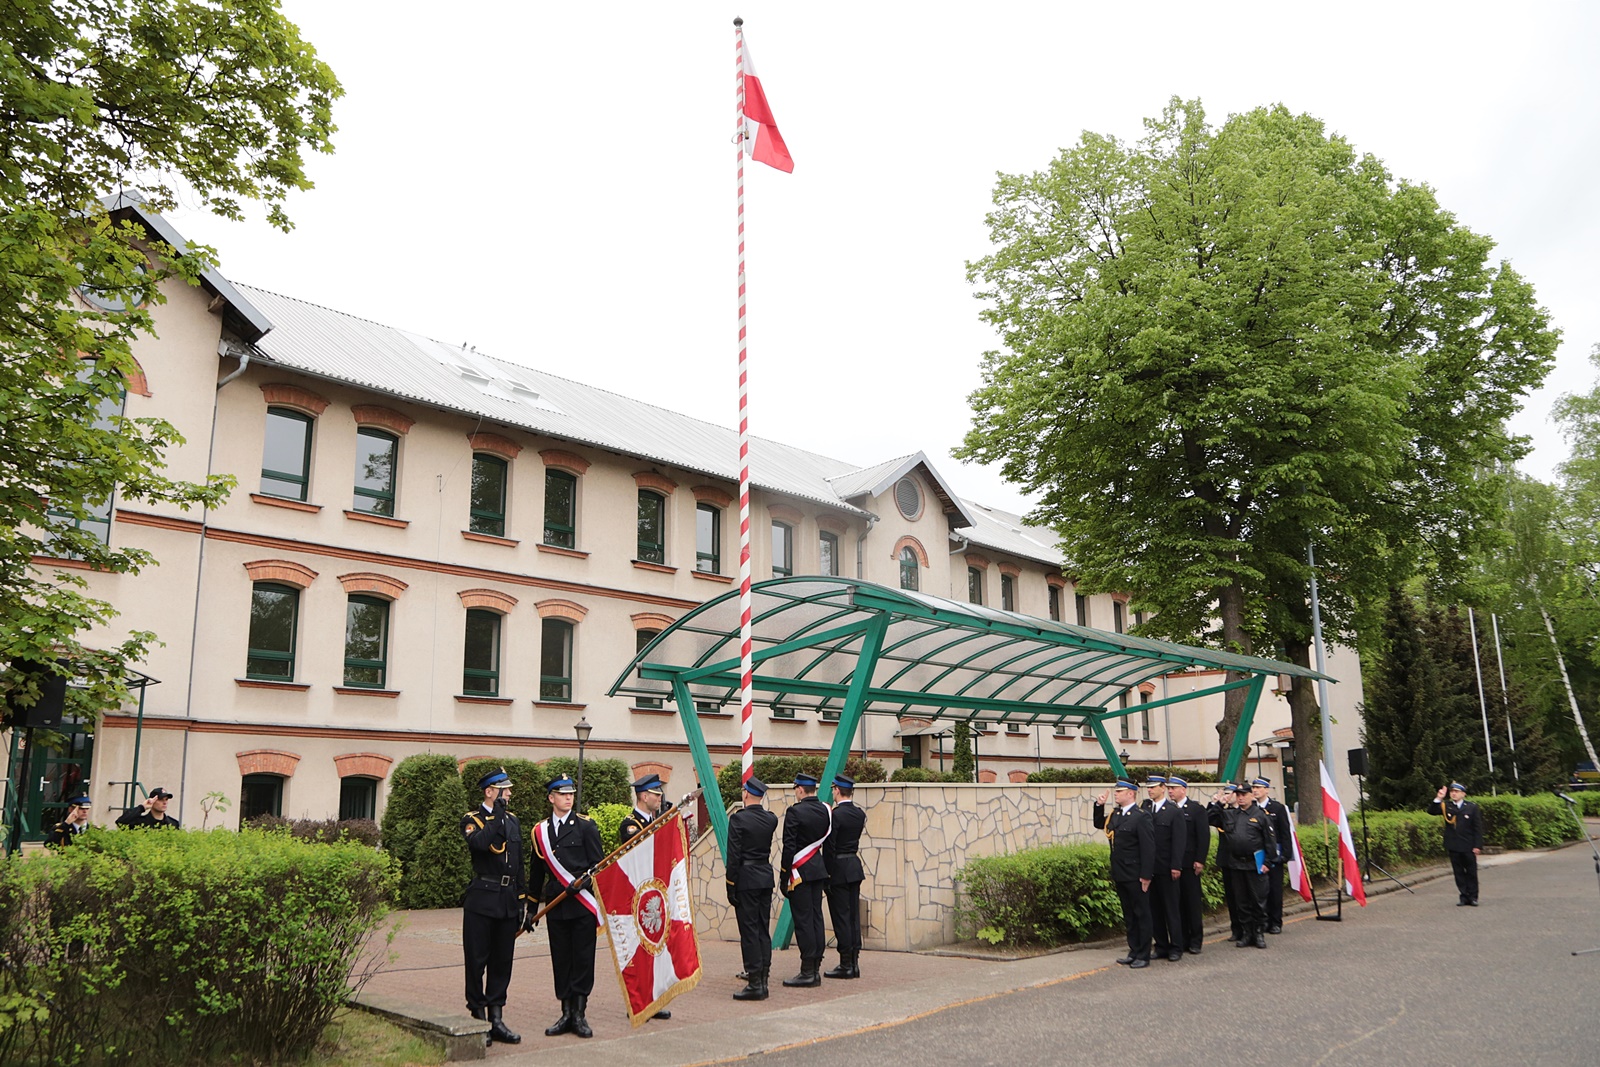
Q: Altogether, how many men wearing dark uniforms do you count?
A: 15